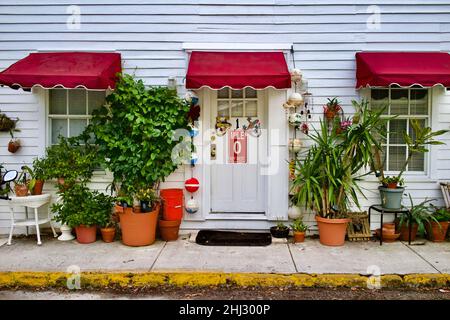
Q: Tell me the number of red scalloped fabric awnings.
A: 3